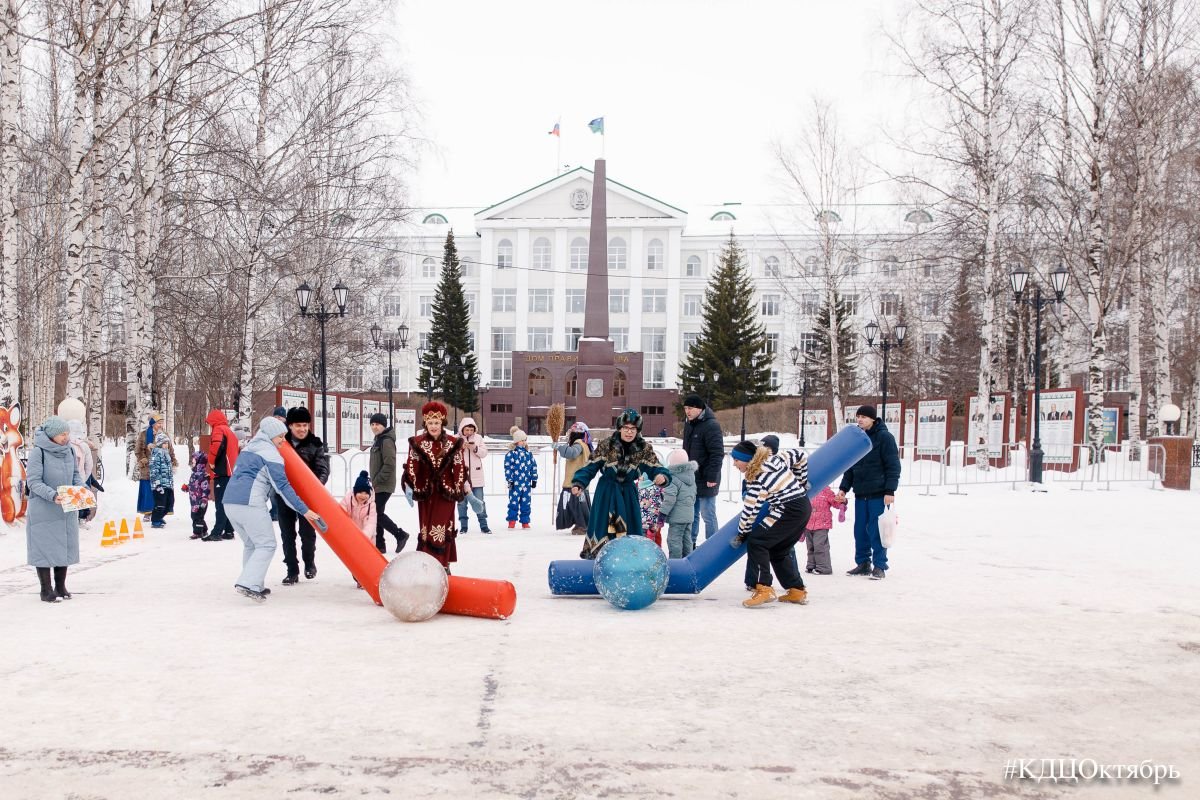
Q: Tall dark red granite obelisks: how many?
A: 1